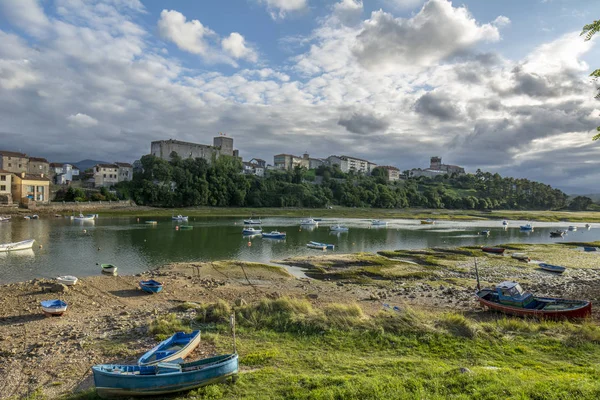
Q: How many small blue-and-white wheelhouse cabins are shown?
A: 1